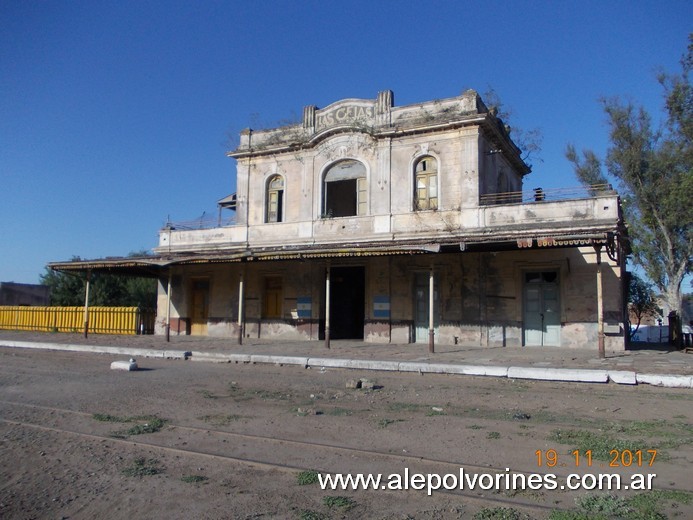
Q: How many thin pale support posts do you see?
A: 6